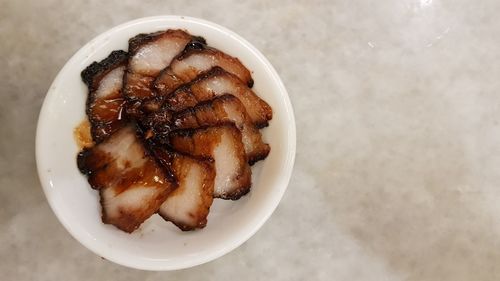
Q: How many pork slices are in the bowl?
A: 8